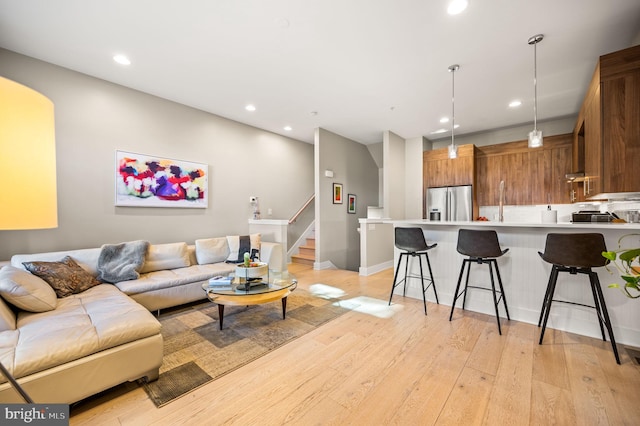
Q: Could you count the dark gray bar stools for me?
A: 3